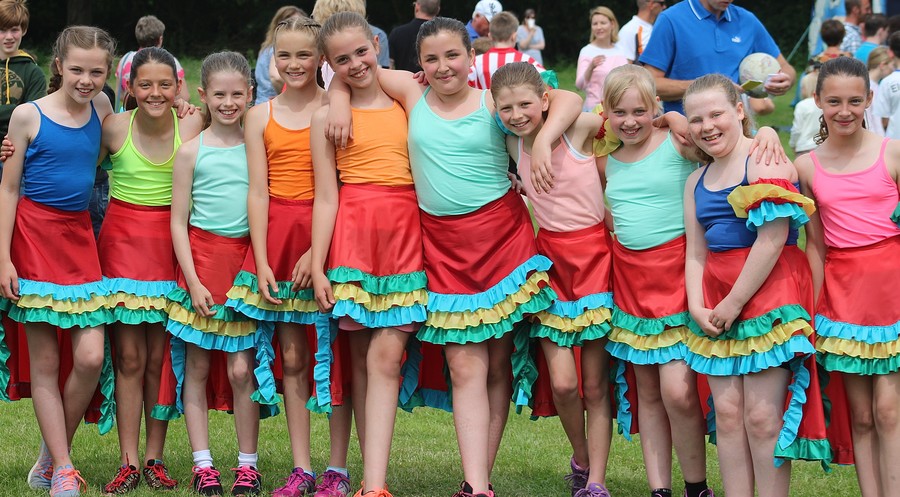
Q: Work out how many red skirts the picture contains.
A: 10